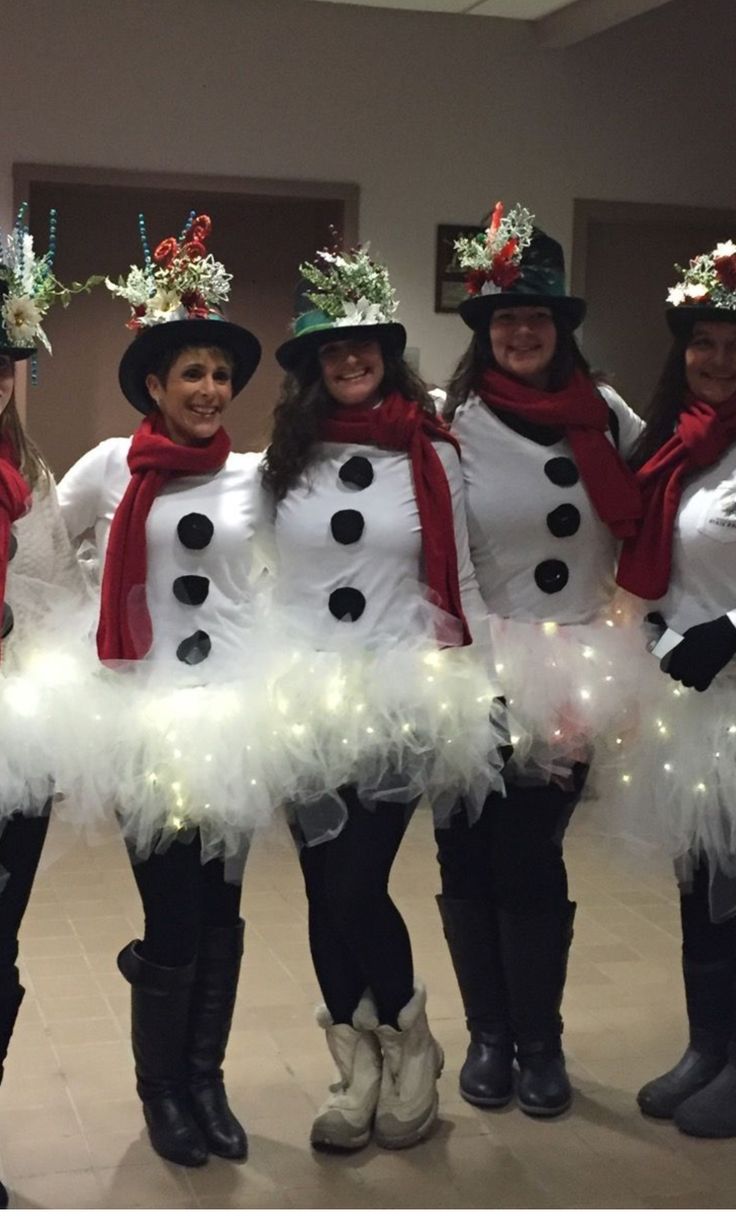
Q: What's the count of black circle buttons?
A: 11